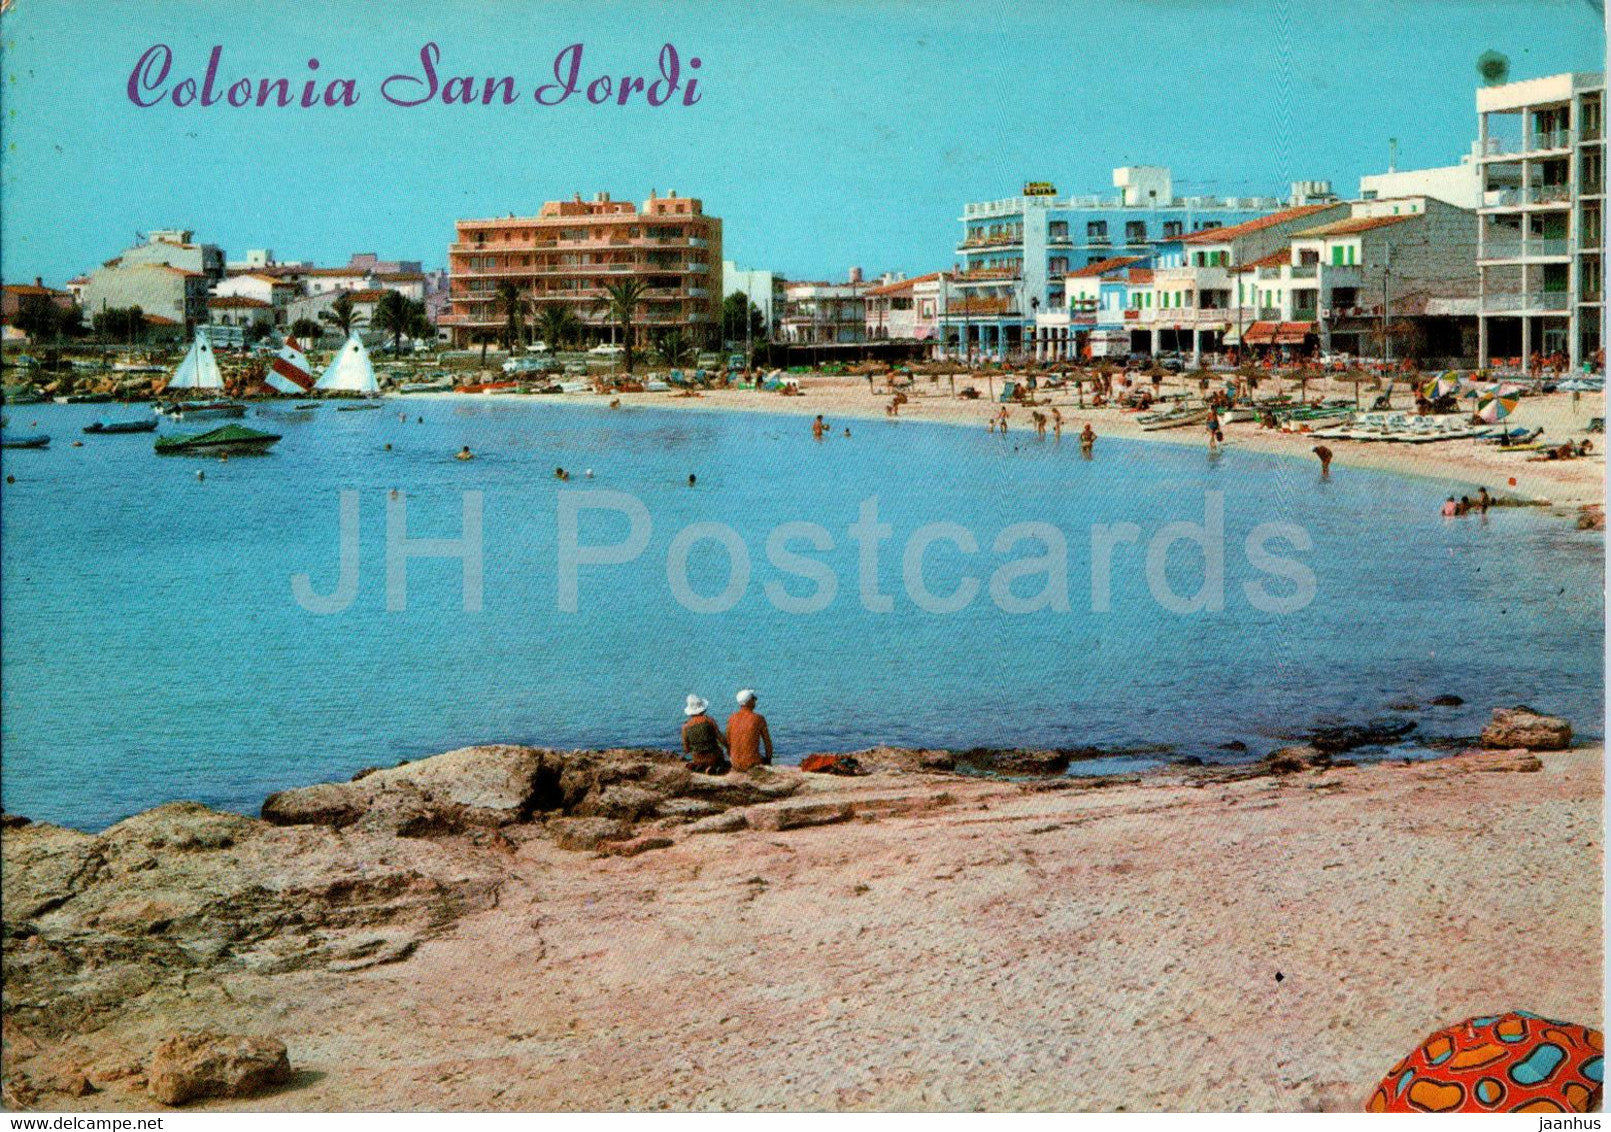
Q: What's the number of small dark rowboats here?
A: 2